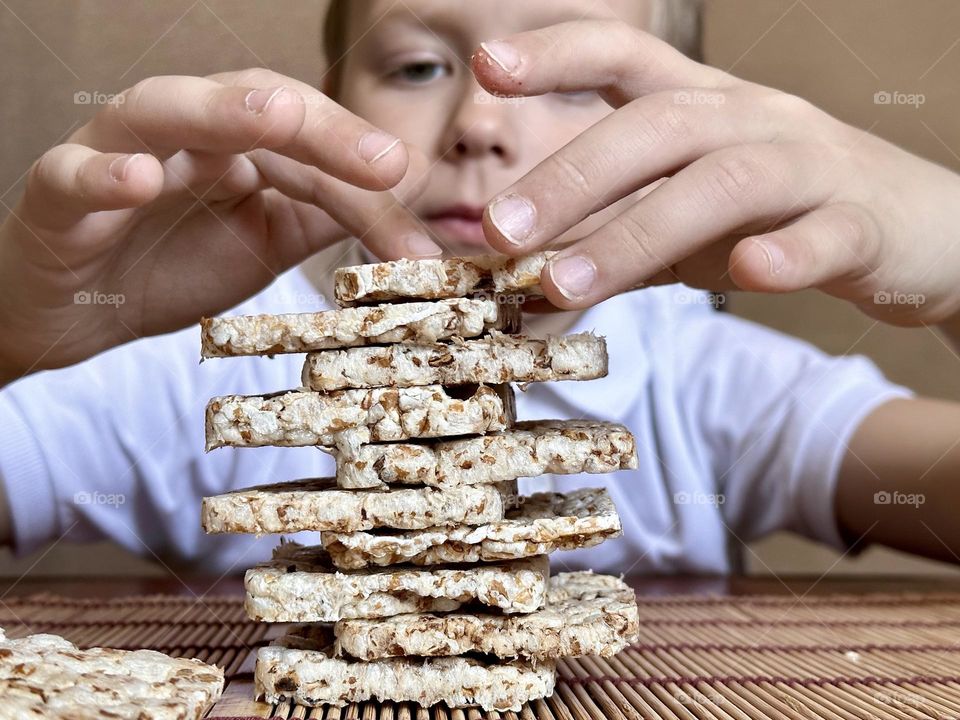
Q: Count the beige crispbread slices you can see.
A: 11